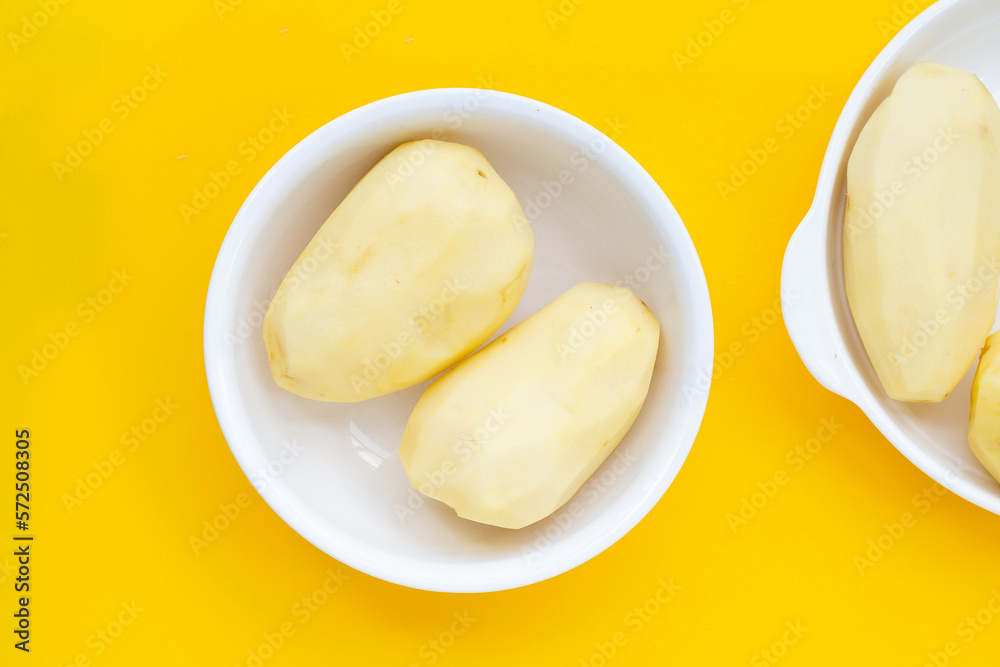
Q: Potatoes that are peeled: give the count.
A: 4